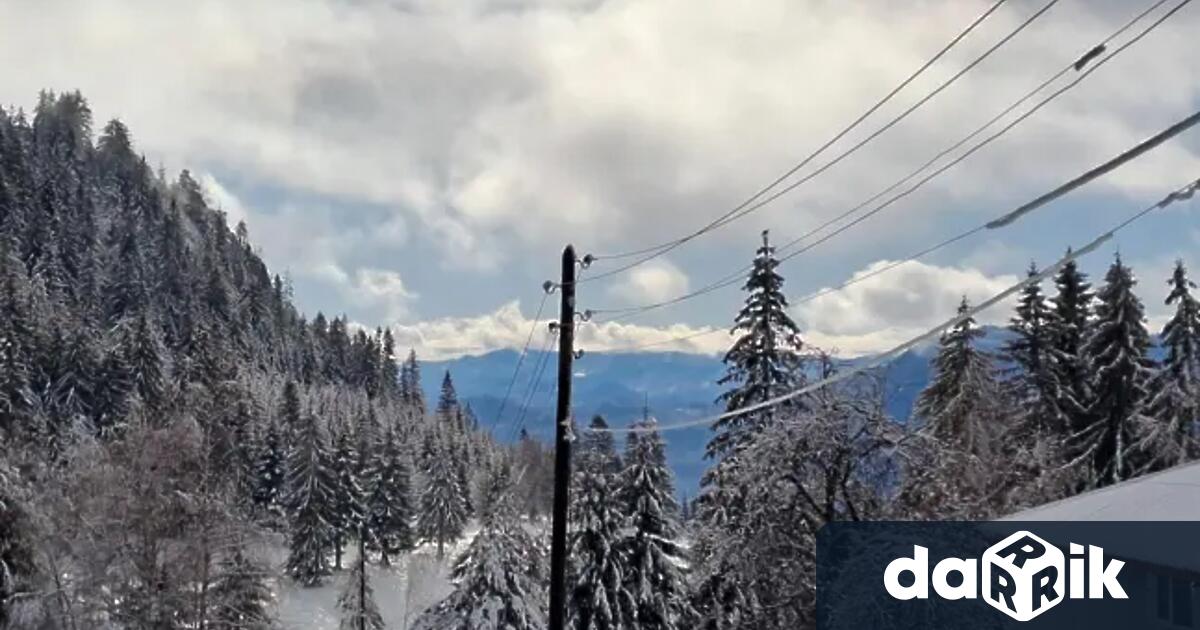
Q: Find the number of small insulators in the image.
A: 5